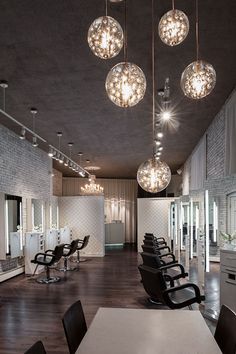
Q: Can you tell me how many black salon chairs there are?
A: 9